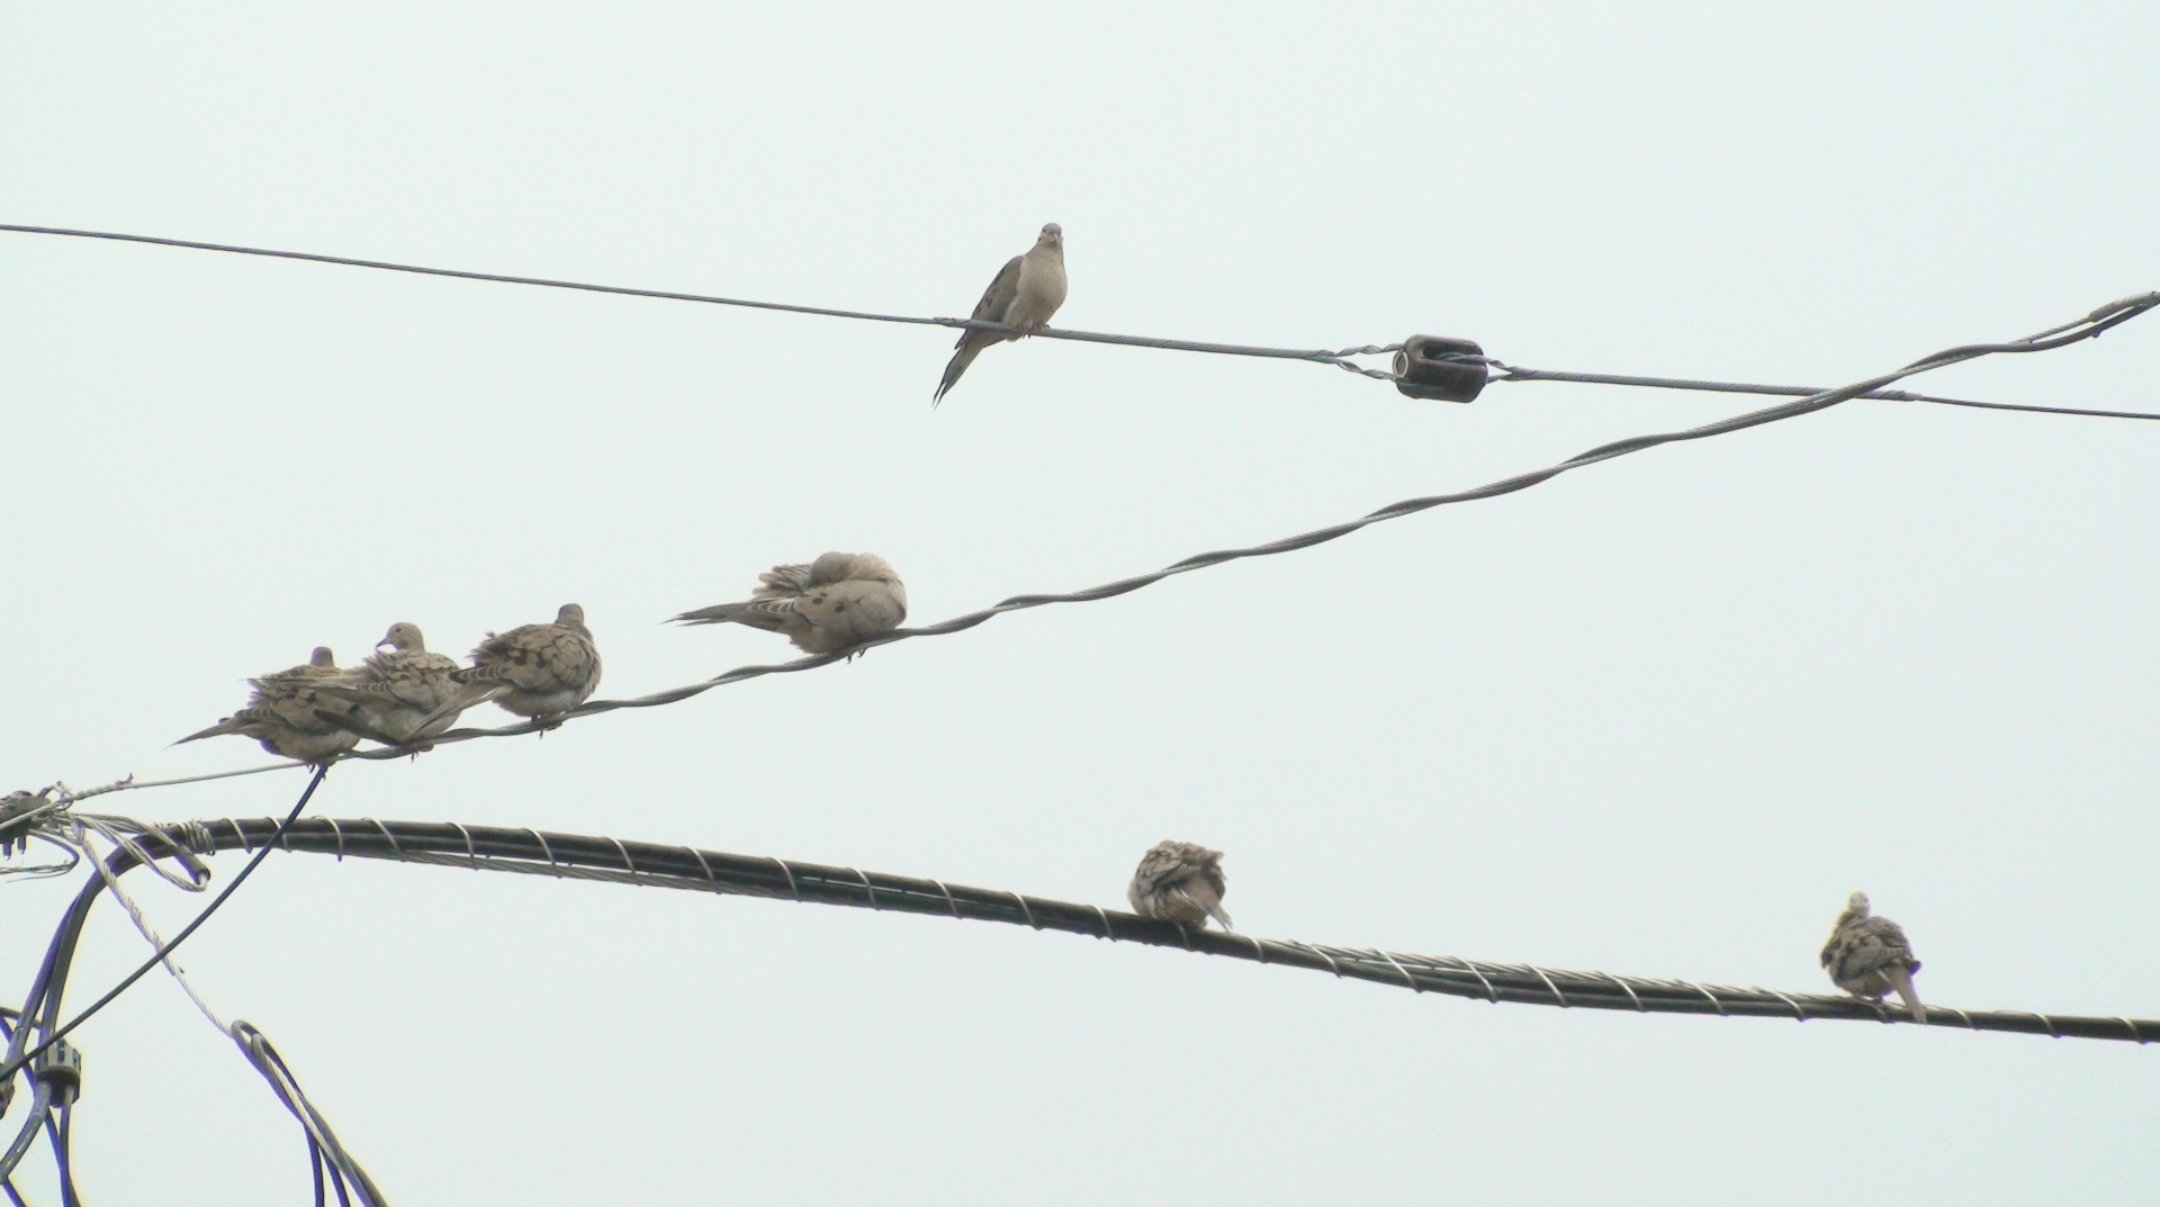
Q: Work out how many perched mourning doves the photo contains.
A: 7